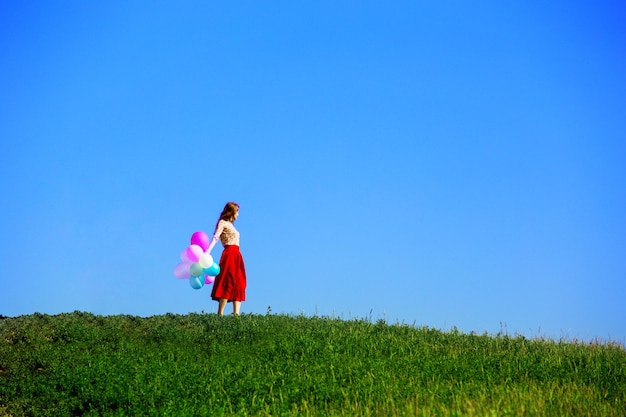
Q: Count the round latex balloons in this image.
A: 9